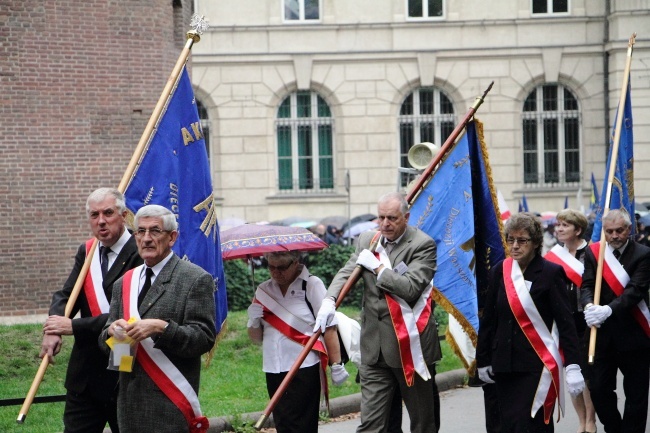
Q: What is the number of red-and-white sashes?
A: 7